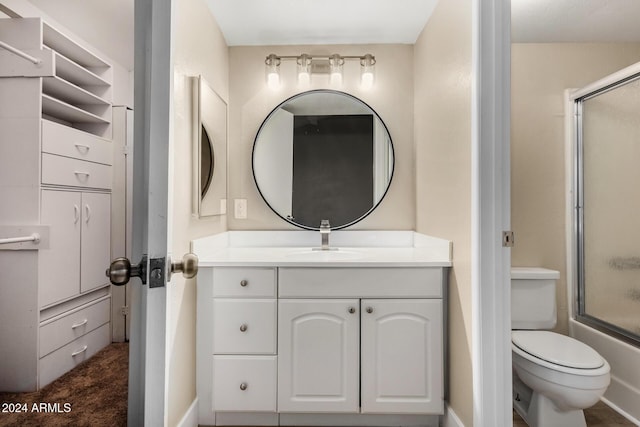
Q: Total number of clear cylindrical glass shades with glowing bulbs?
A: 4